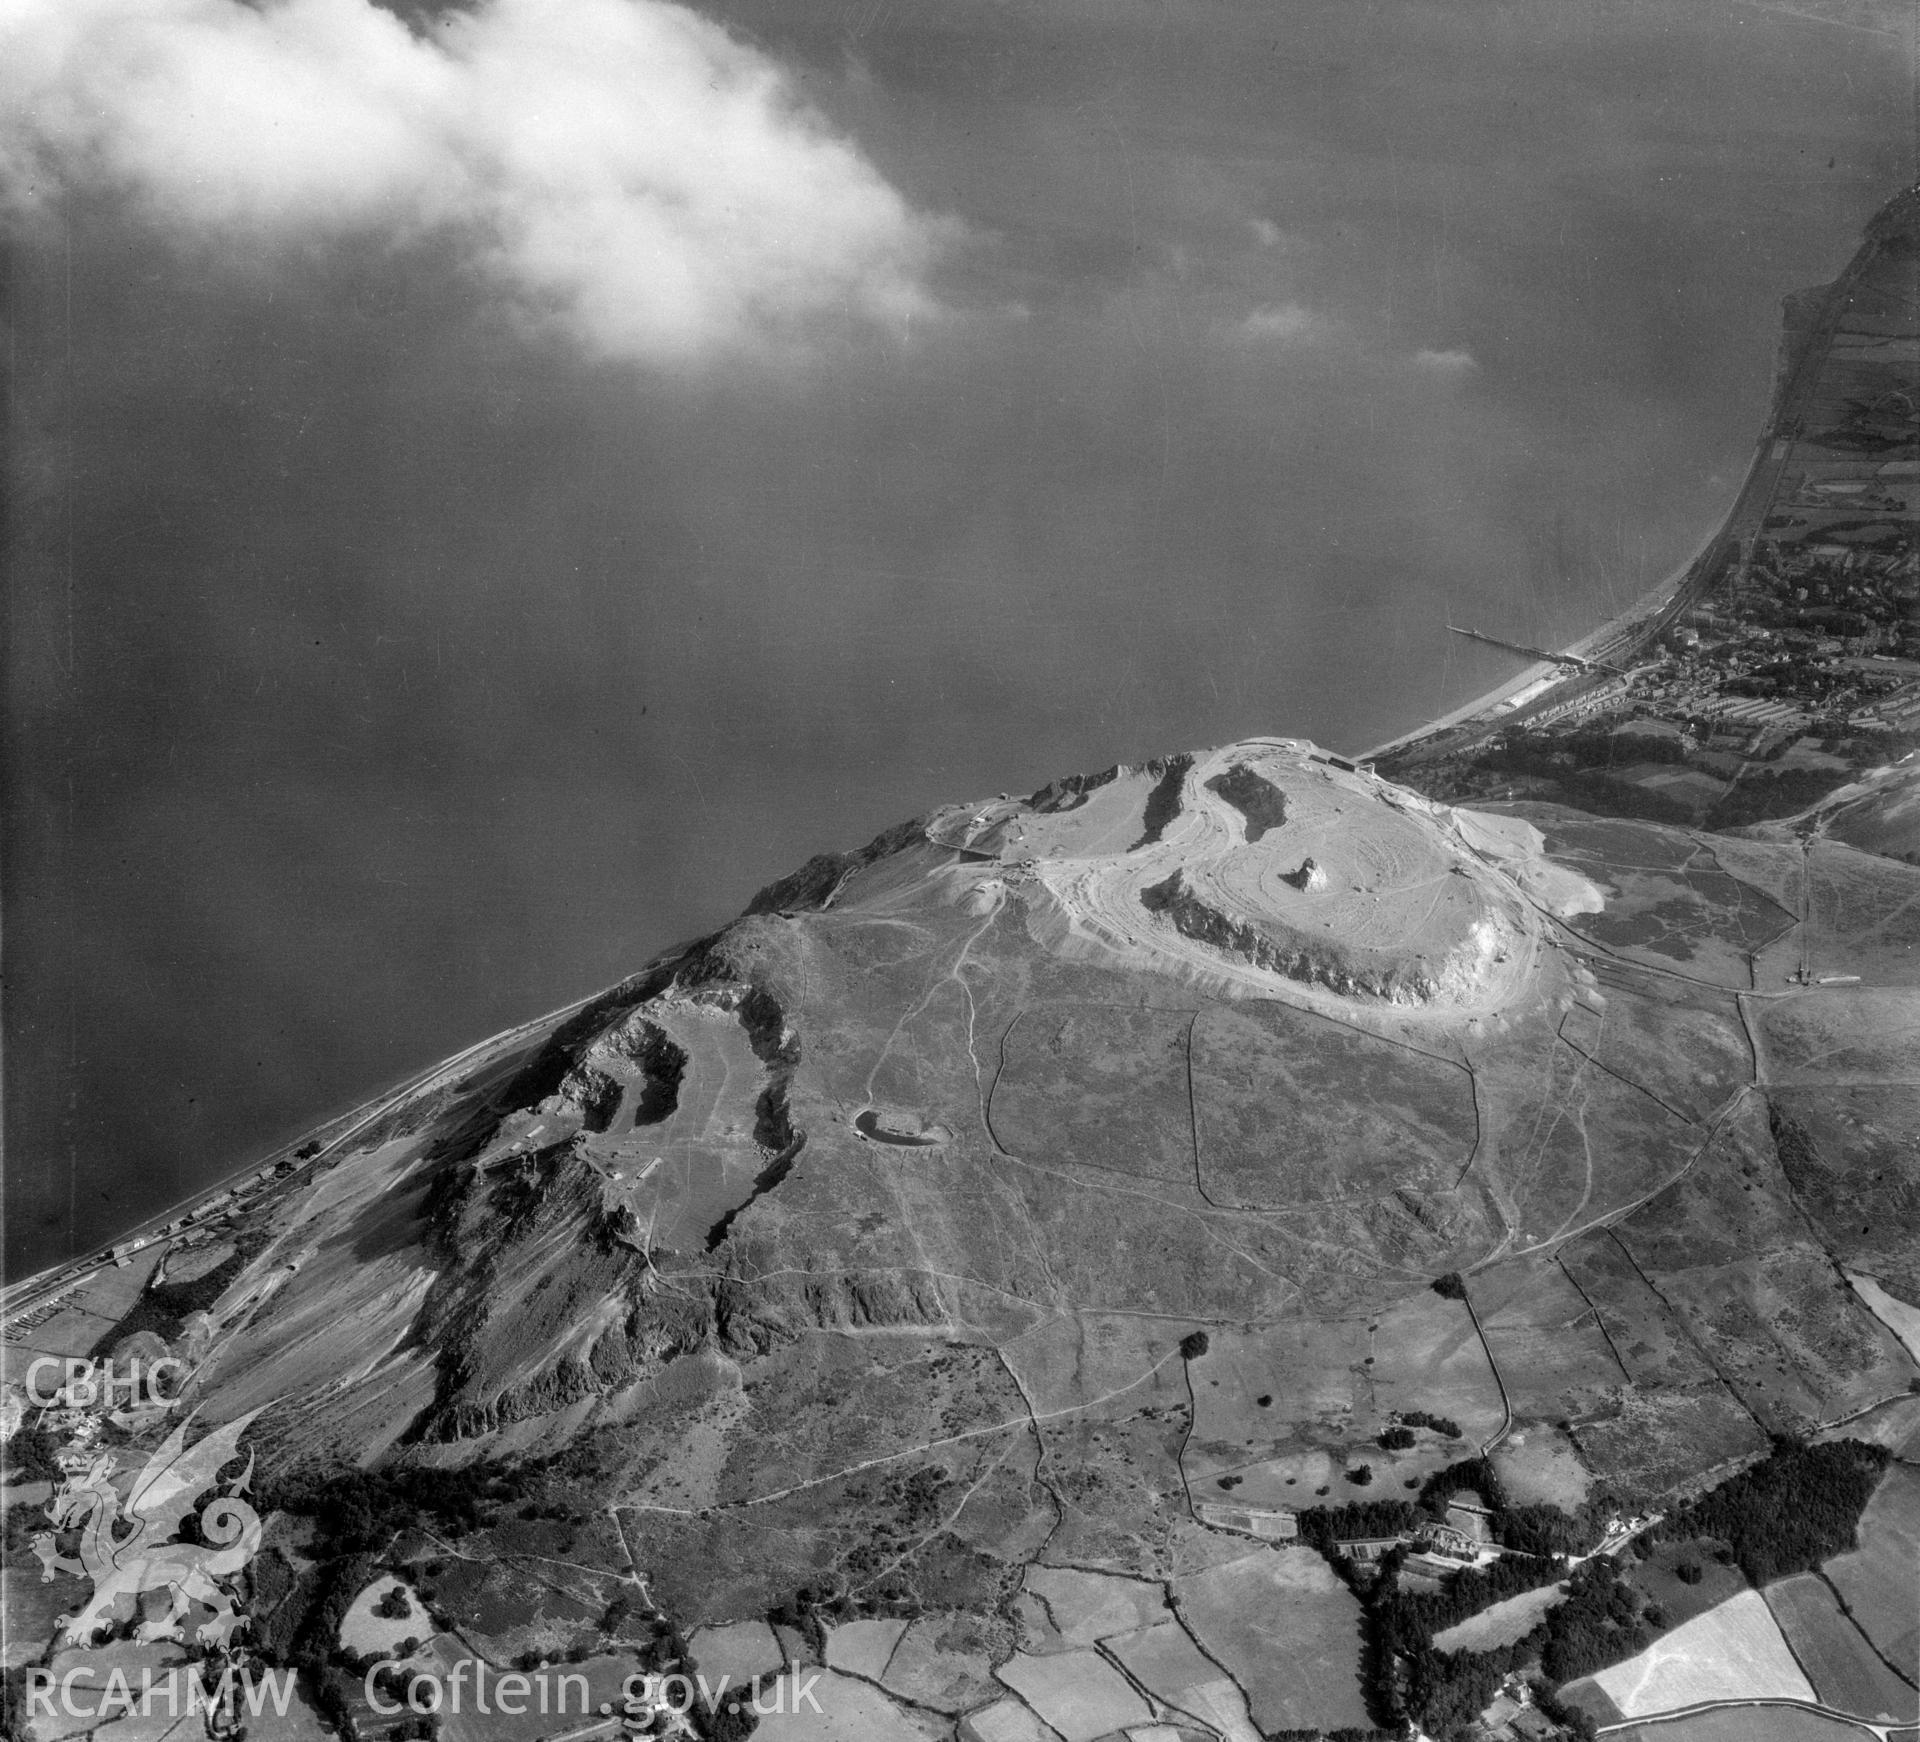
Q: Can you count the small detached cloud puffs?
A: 3